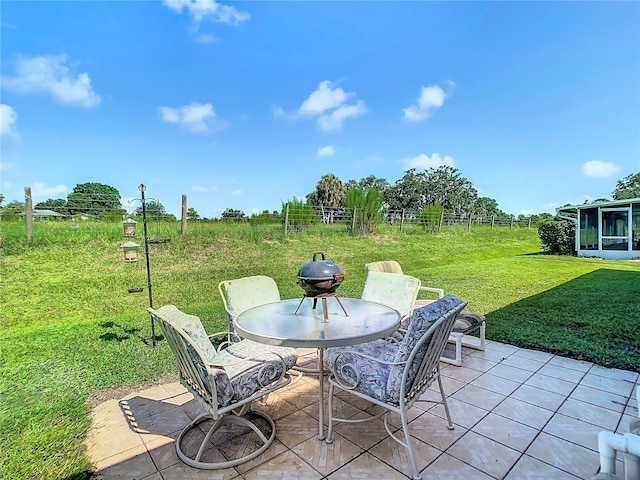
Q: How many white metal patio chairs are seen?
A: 4